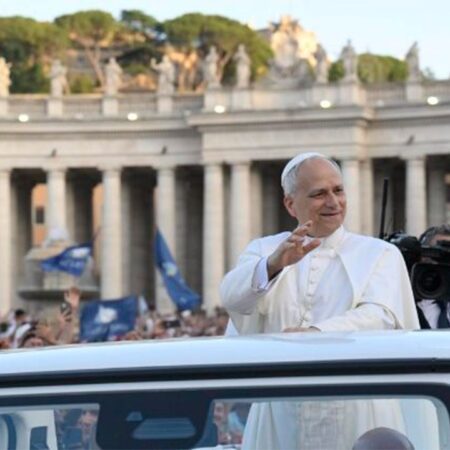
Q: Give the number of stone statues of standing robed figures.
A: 9